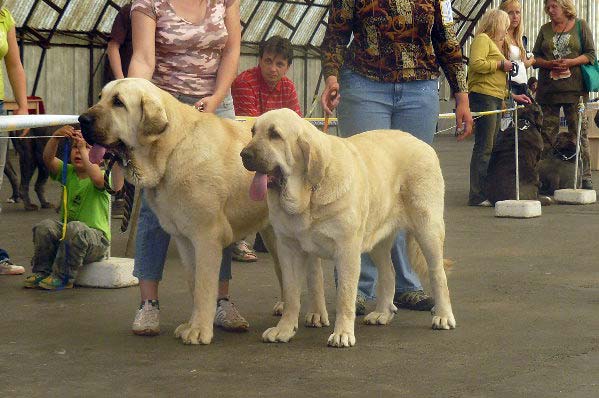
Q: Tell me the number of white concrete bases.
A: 3